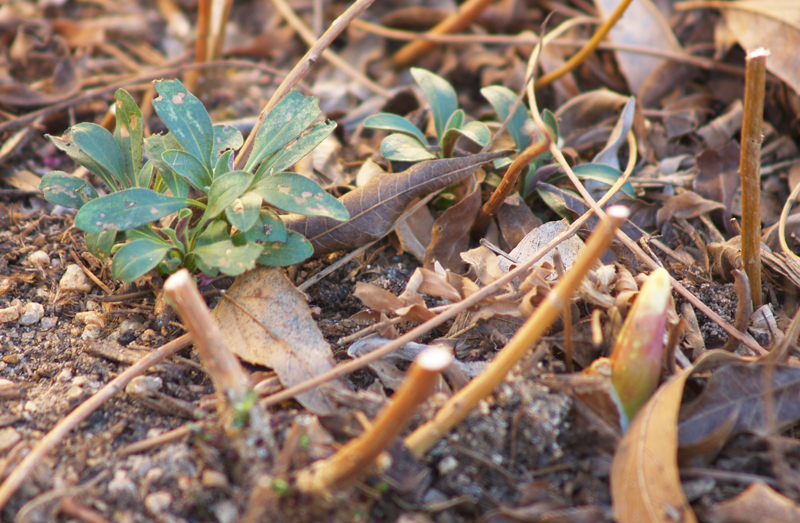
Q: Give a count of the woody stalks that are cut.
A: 4